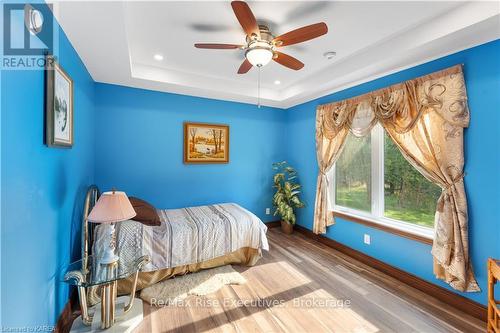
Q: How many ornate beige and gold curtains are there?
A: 2